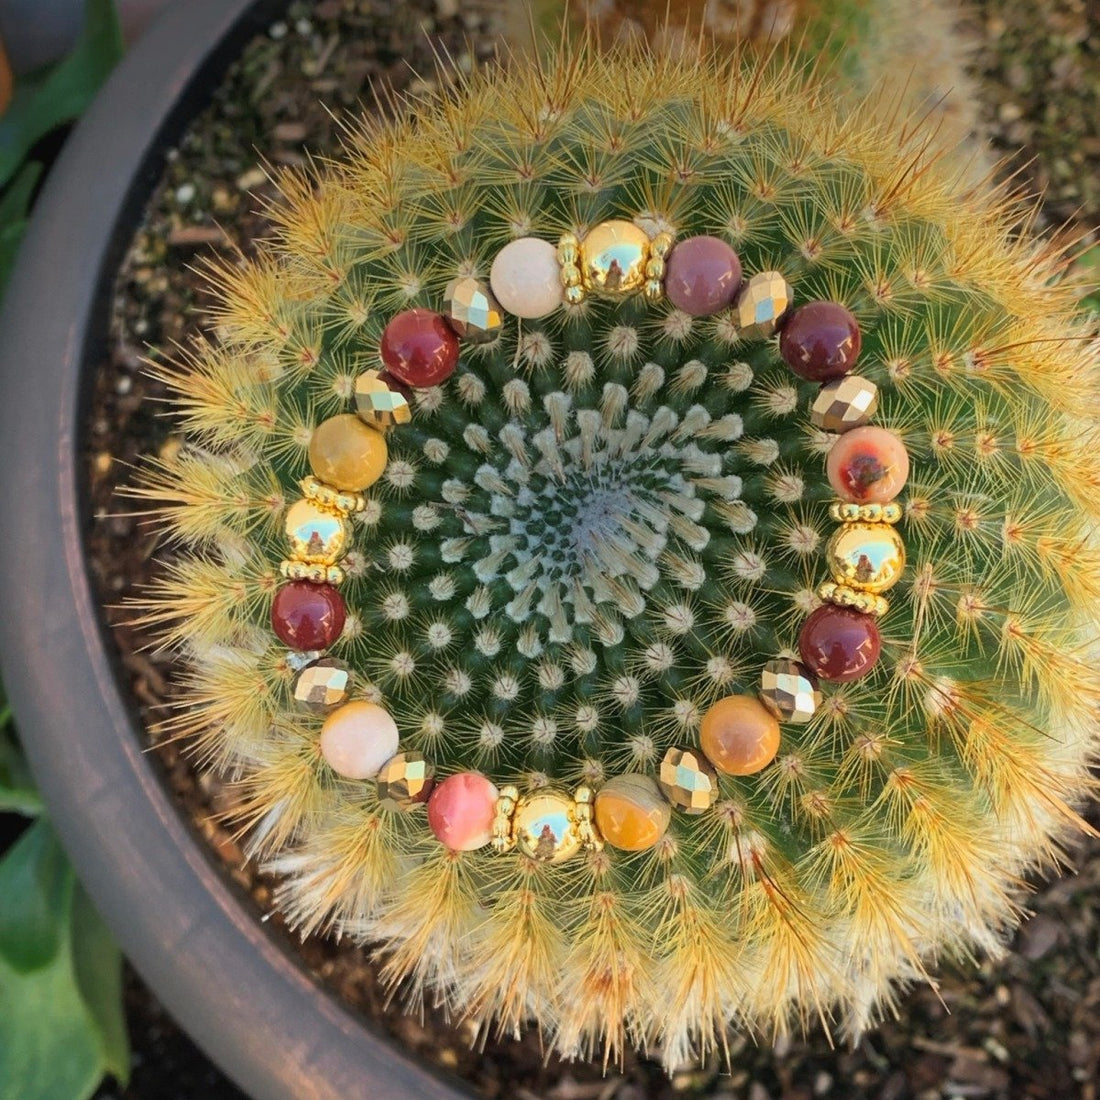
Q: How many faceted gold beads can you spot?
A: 8